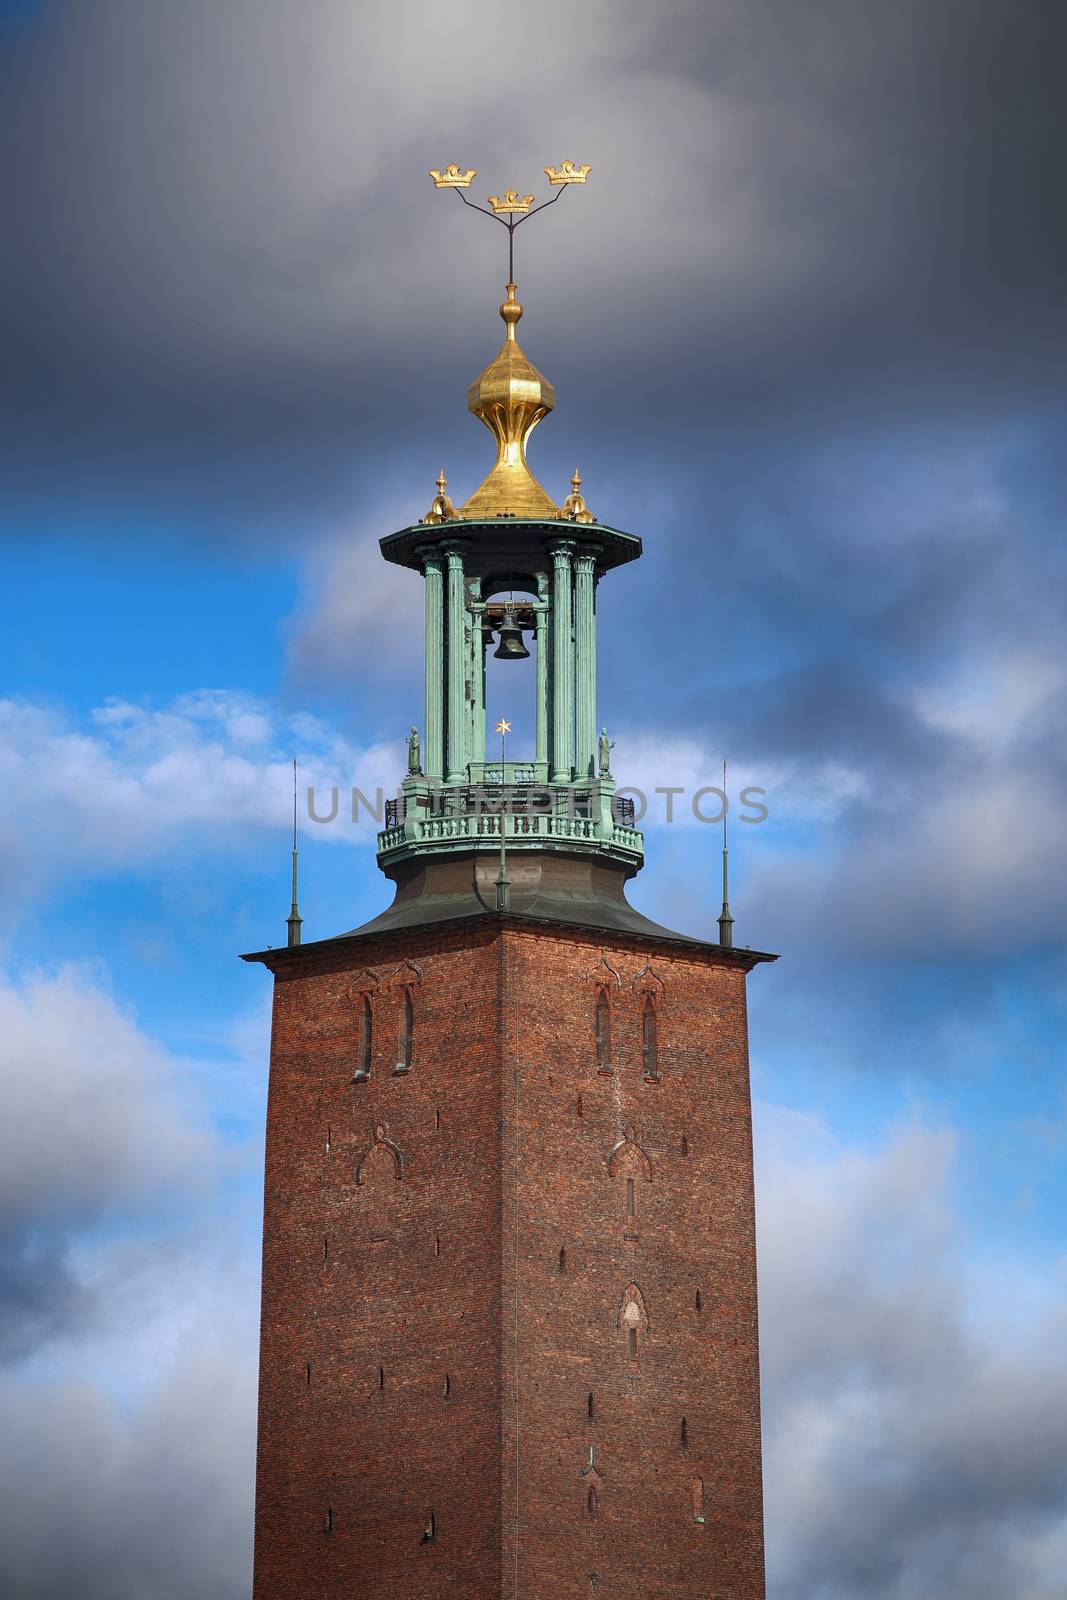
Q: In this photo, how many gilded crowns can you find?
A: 3